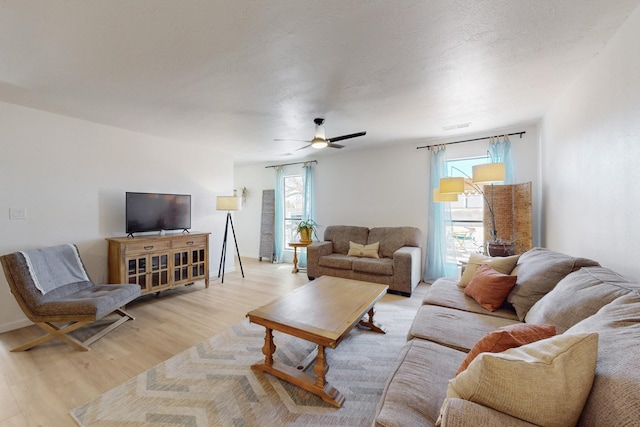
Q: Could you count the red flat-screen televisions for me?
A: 0